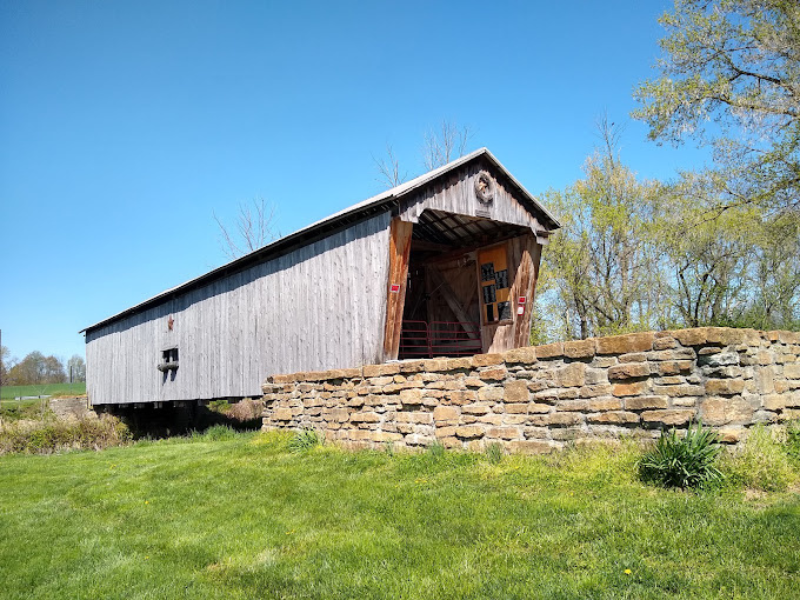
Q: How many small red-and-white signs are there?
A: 3